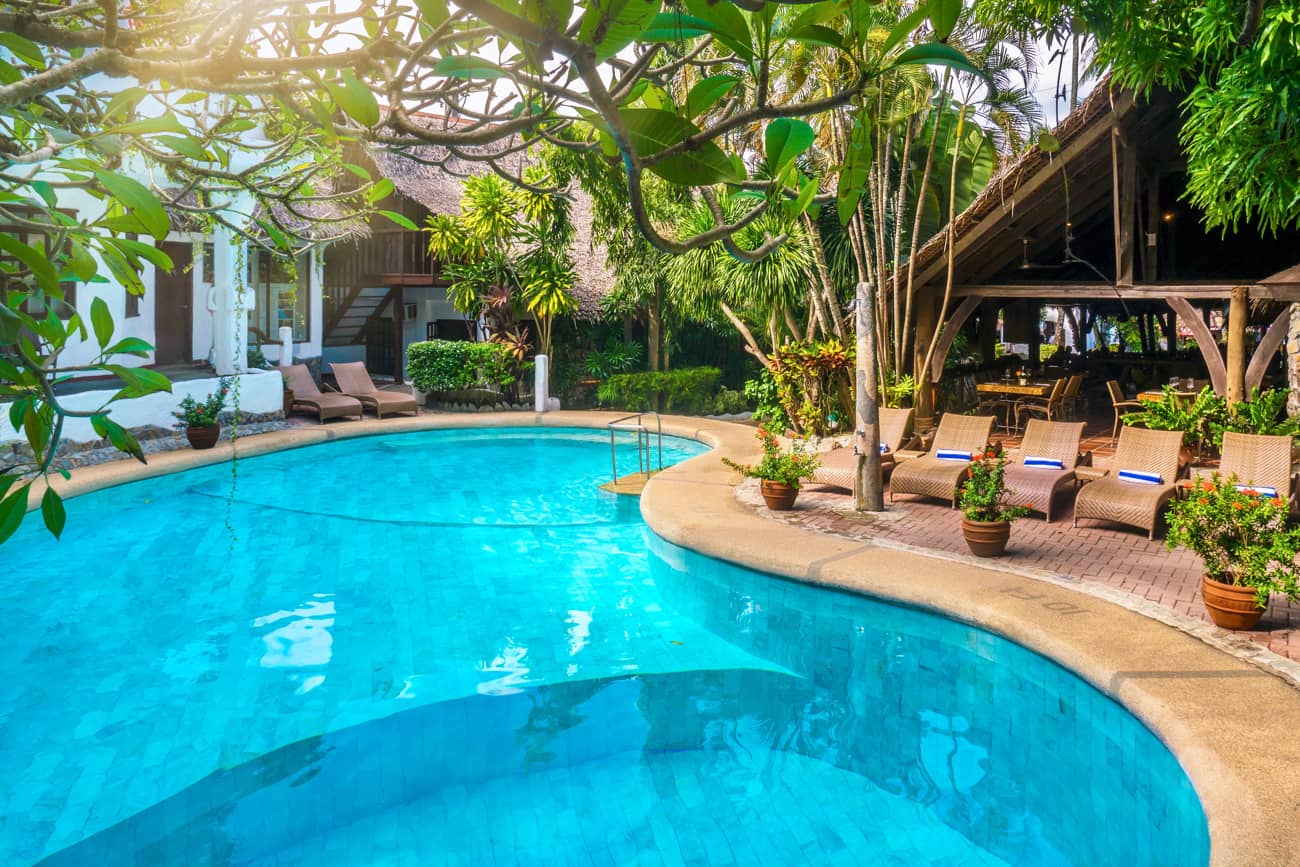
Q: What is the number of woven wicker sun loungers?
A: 7